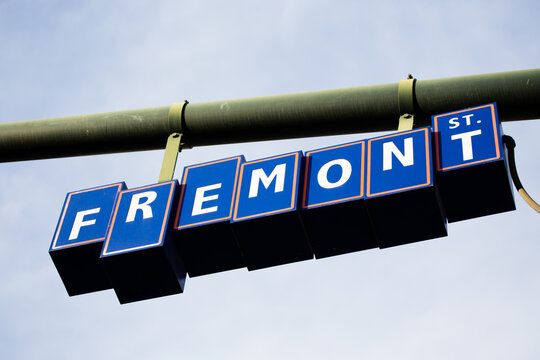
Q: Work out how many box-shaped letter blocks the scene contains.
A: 7